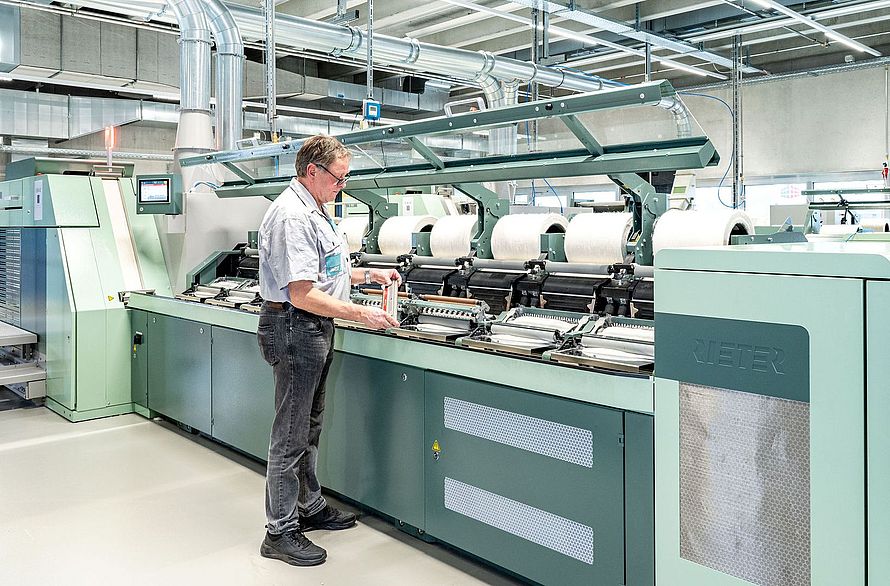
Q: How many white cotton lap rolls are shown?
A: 6